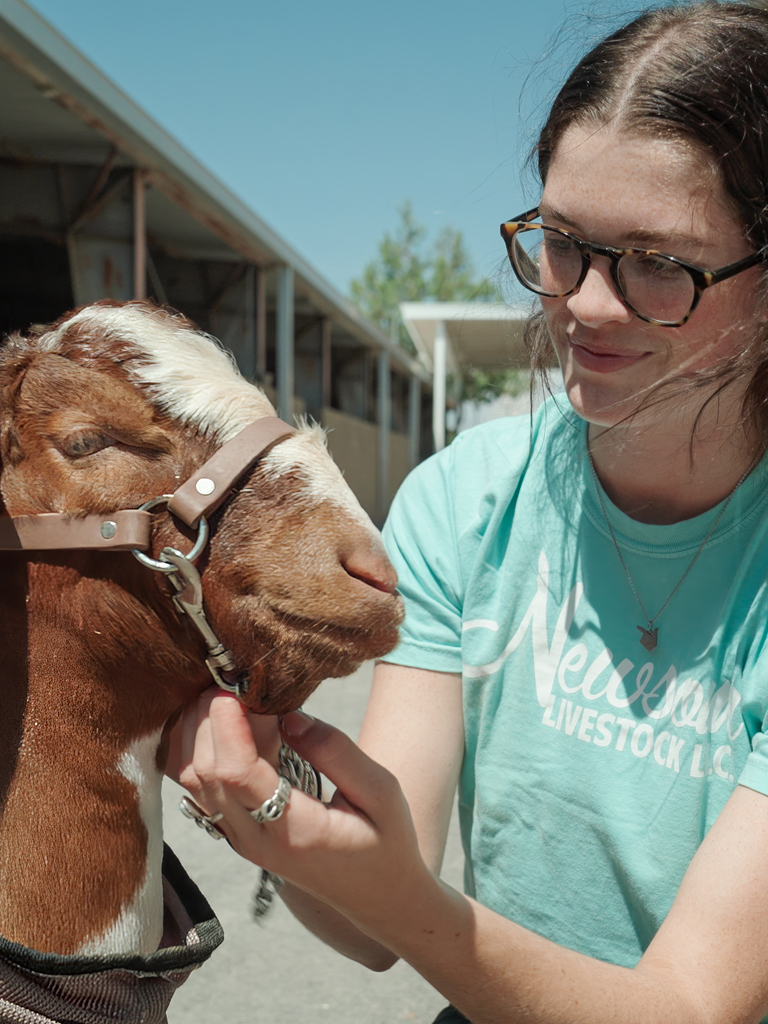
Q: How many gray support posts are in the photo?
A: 3